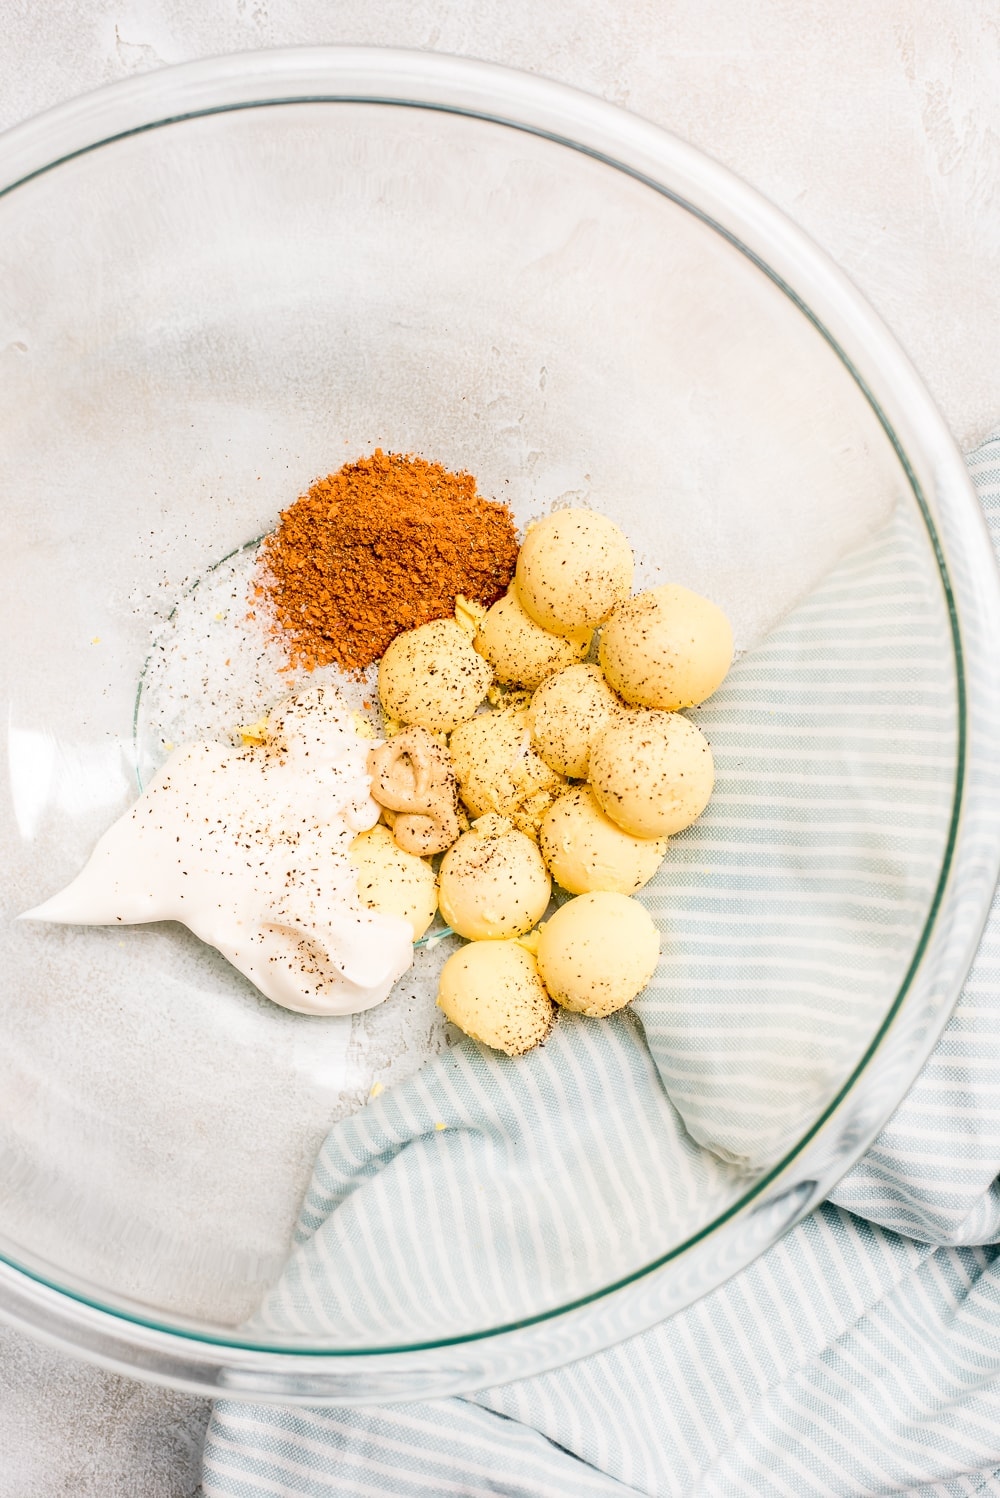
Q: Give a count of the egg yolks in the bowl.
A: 12